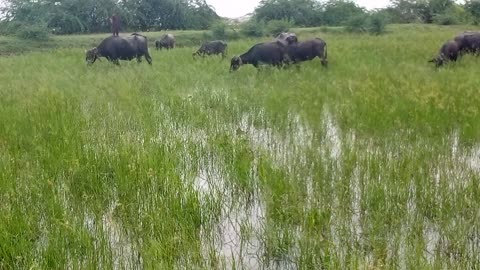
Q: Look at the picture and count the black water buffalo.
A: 8